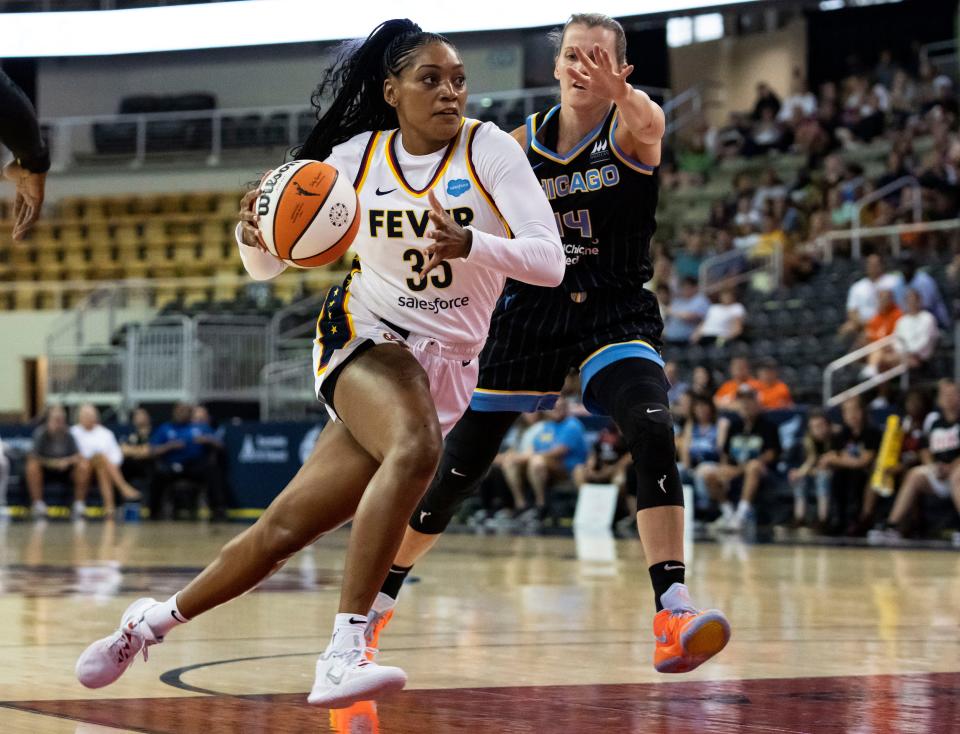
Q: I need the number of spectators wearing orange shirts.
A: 3